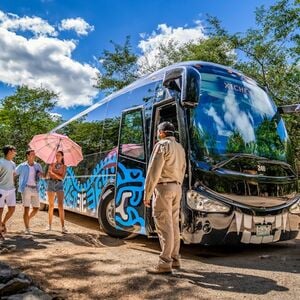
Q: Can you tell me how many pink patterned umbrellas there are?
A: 1